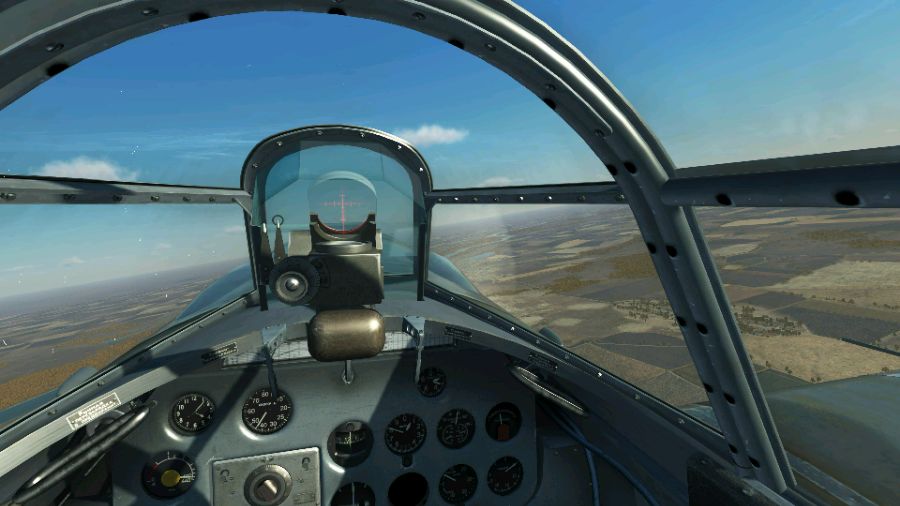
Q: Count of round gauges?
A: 12